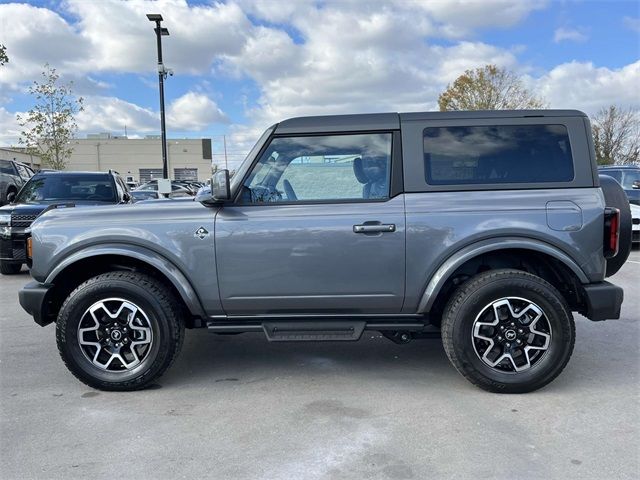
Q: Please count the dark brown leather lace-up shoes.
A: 0